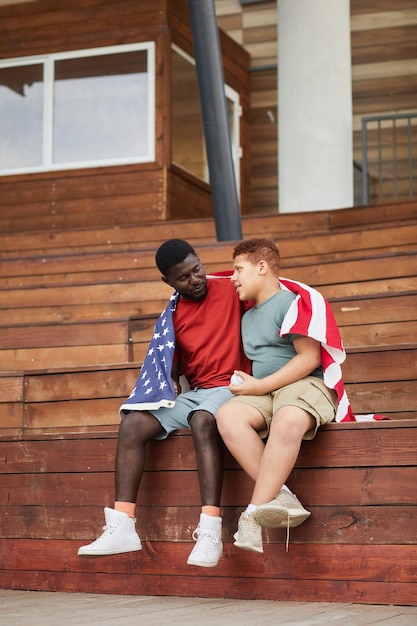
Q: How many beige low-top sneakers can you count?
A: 2